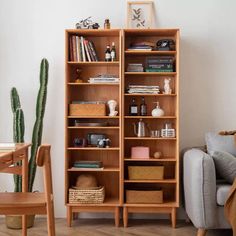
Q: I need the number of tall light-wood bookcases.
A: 2